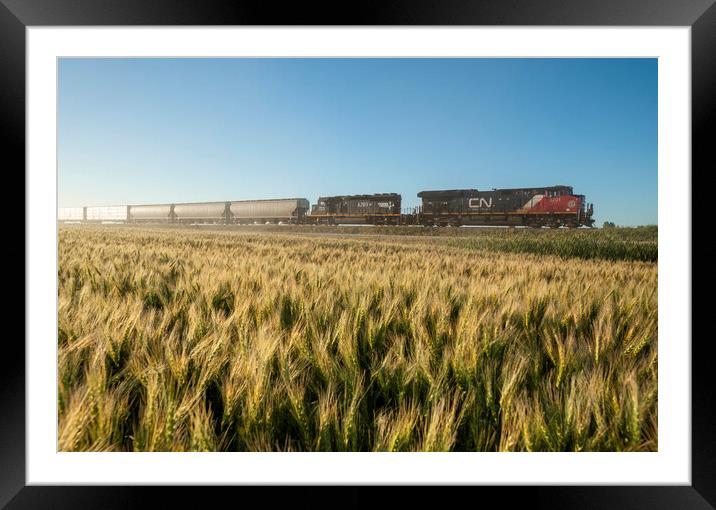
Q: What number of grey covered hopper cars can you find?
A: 3